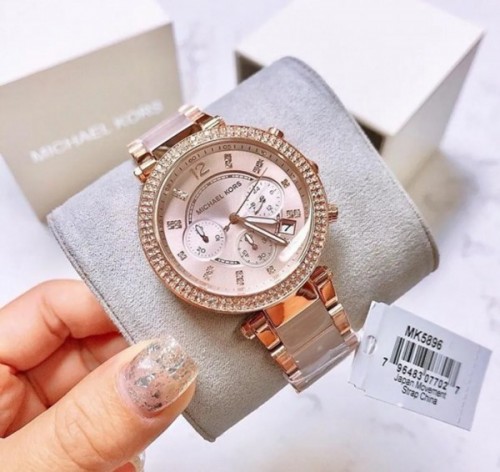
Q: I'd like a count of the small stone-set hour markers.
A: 10